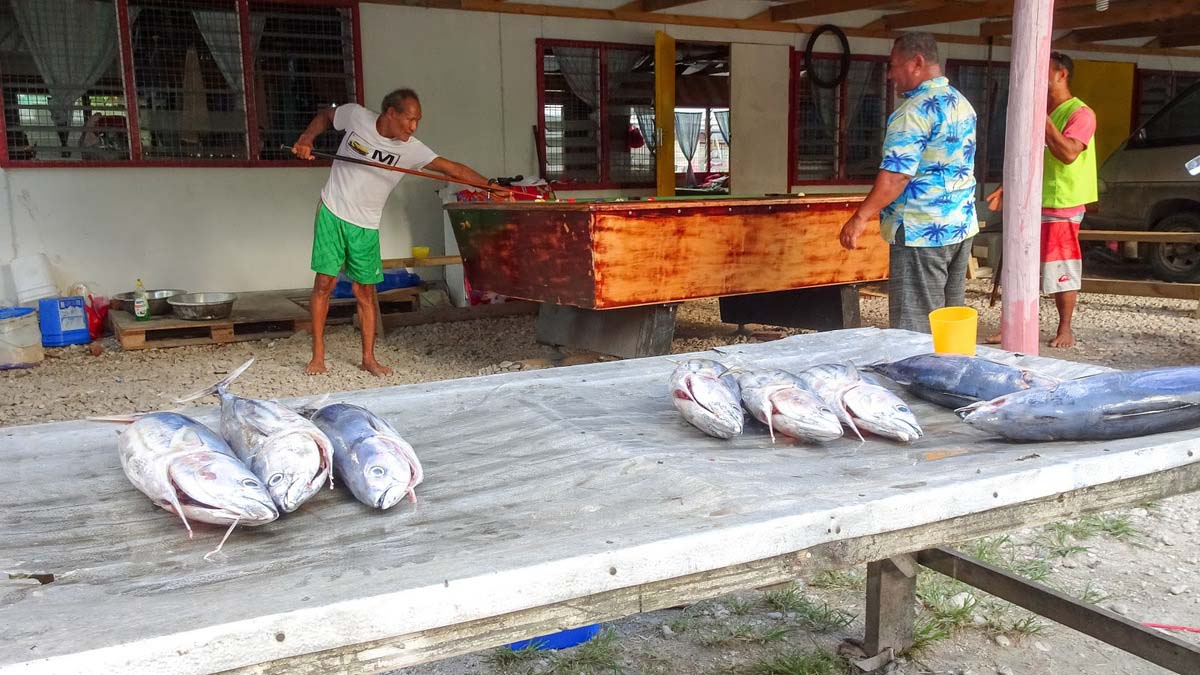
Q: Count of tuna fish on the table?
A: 8